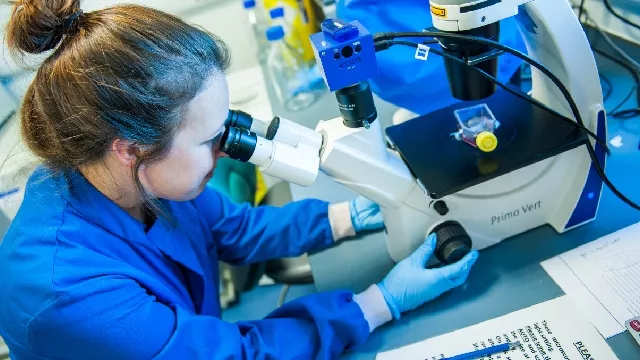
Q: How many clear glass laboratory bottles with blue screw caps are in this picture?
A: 3